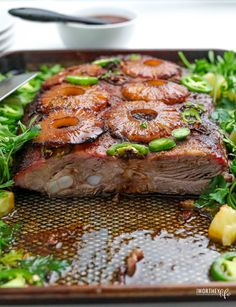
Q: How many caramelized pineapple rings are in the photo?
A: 6